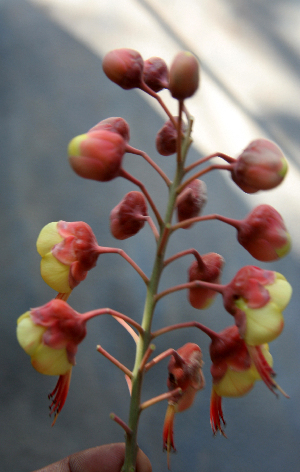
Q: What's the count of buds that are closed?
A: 11